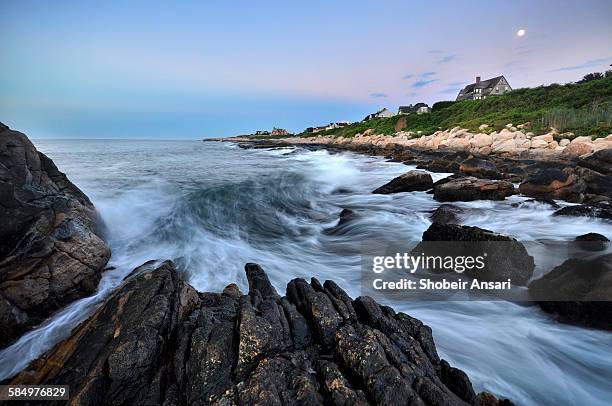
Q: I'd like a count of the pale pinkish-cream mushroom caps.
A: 0